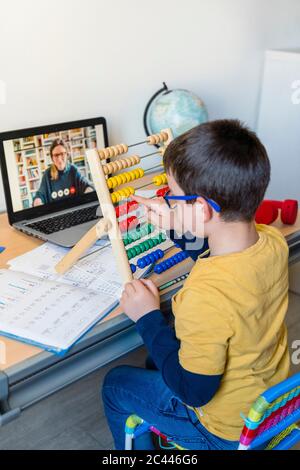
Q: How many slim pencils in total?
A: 1